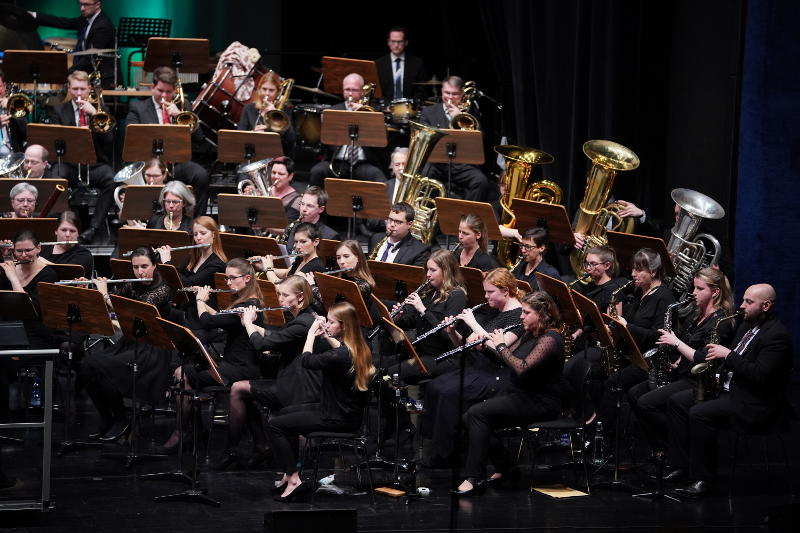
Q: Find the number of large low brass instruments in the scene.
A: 4